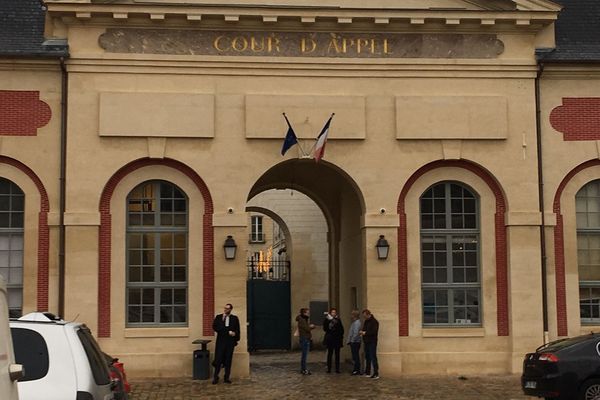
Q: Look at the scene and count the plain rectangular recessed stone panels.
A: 3